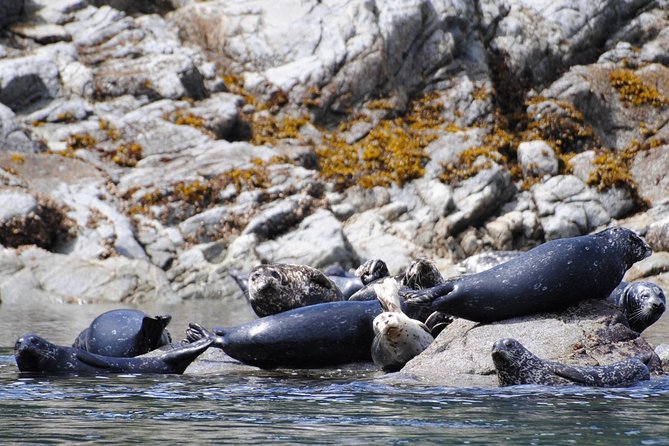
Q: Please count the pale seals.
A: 1